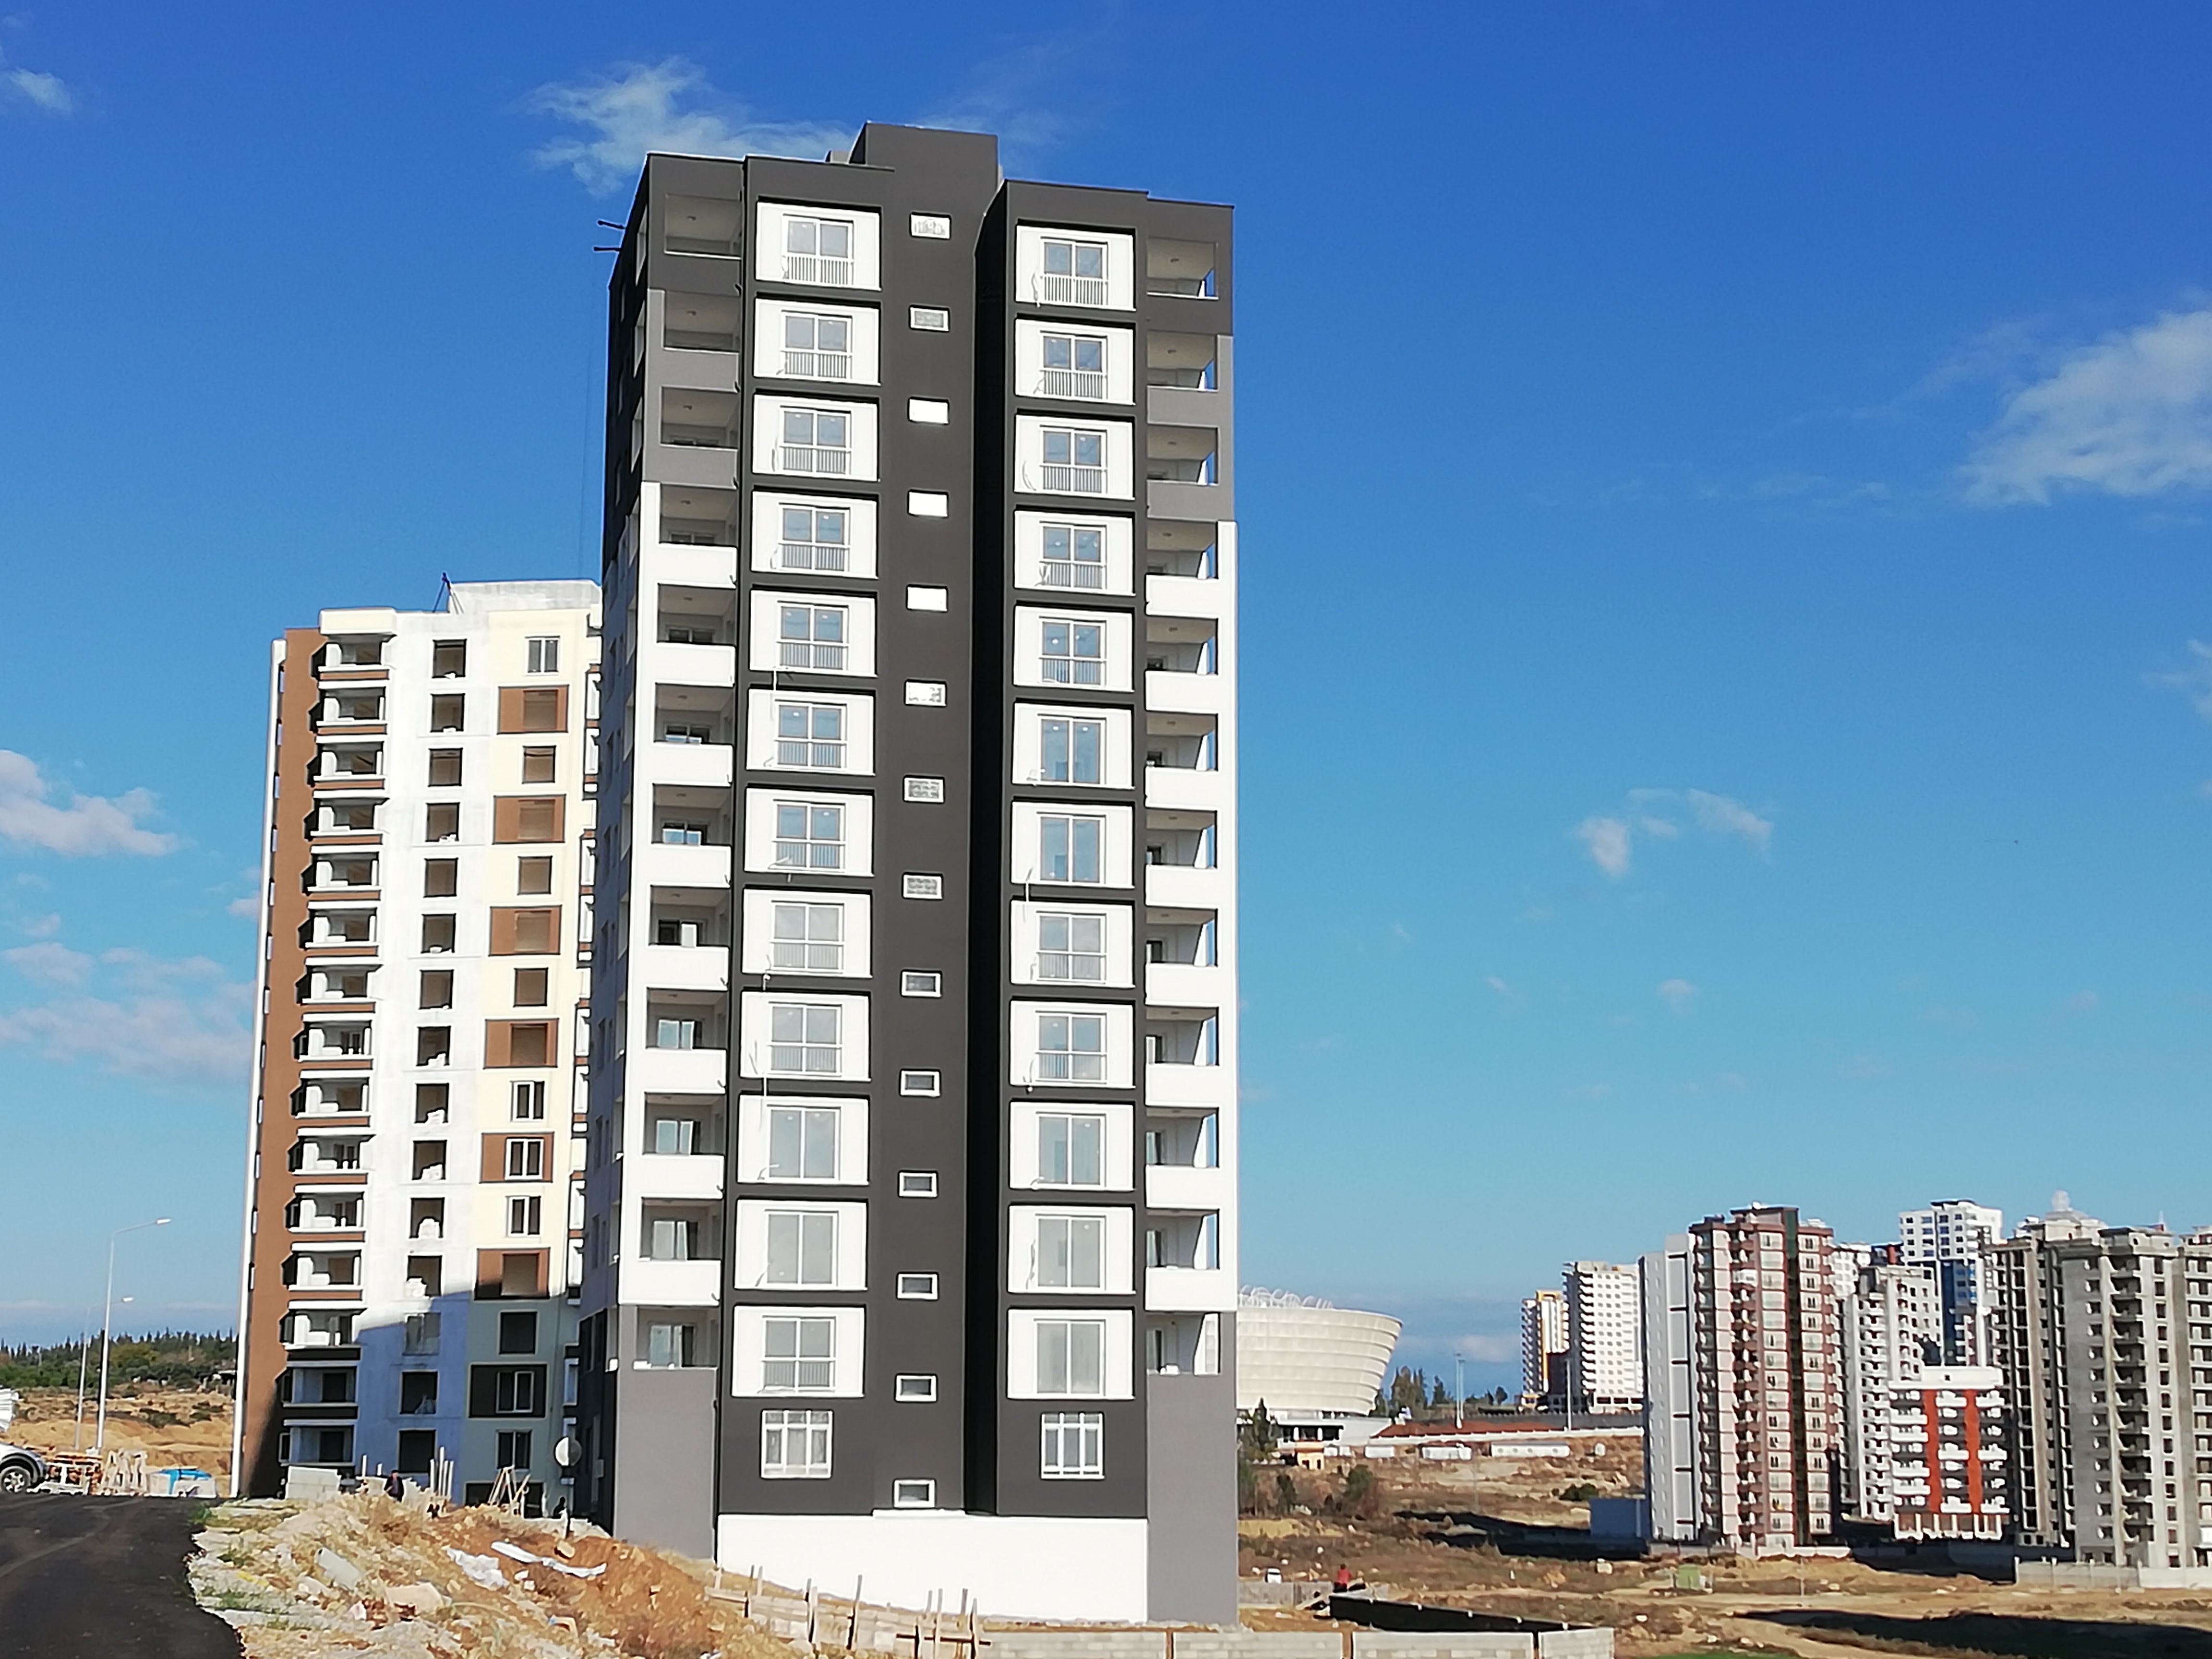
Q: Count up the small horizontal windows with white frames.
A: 14